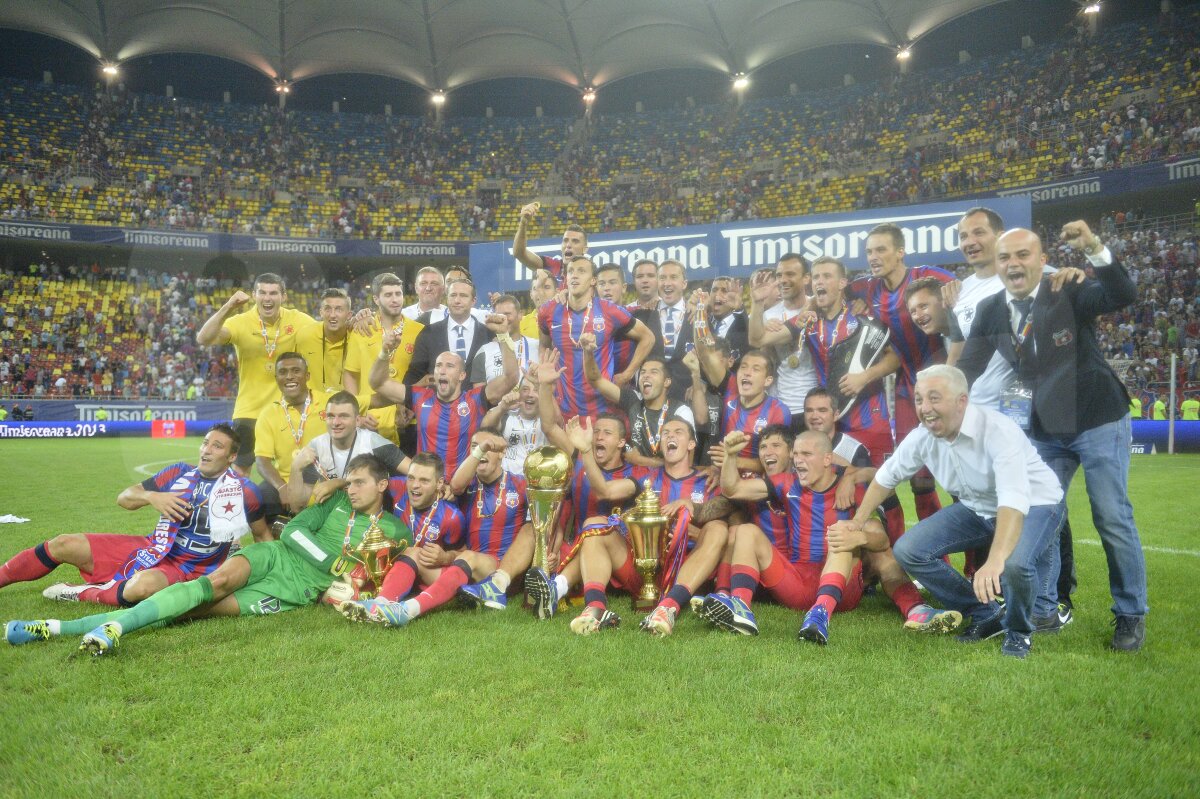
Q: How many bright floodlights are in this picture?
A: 7